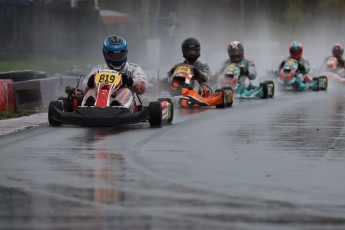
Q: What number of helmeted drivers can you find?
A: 5